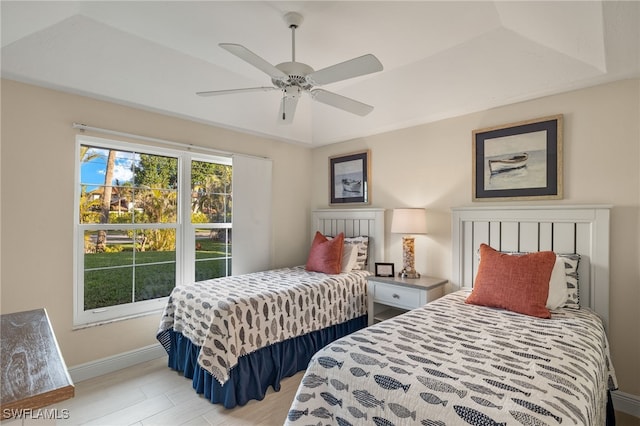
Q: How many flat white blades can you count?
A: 5